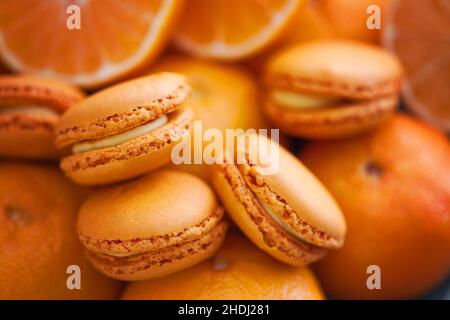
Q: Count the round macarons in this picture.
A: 5